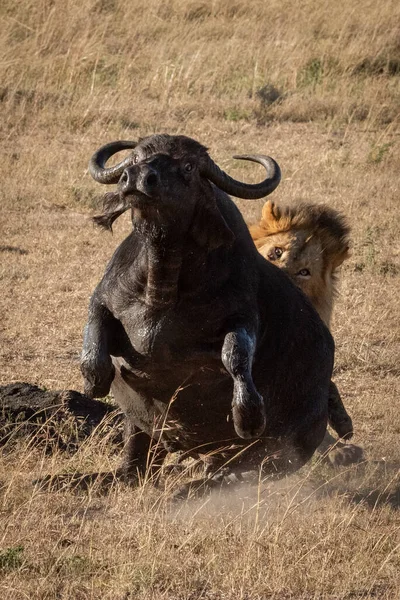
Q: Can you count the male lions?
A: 1